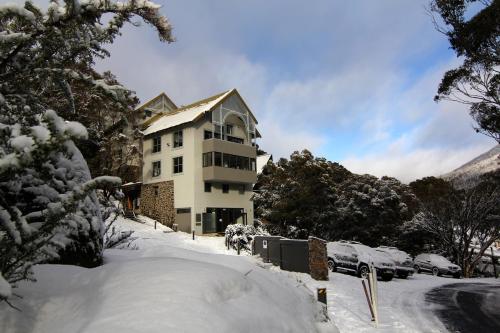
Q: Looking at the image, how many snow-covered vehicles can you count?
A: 3